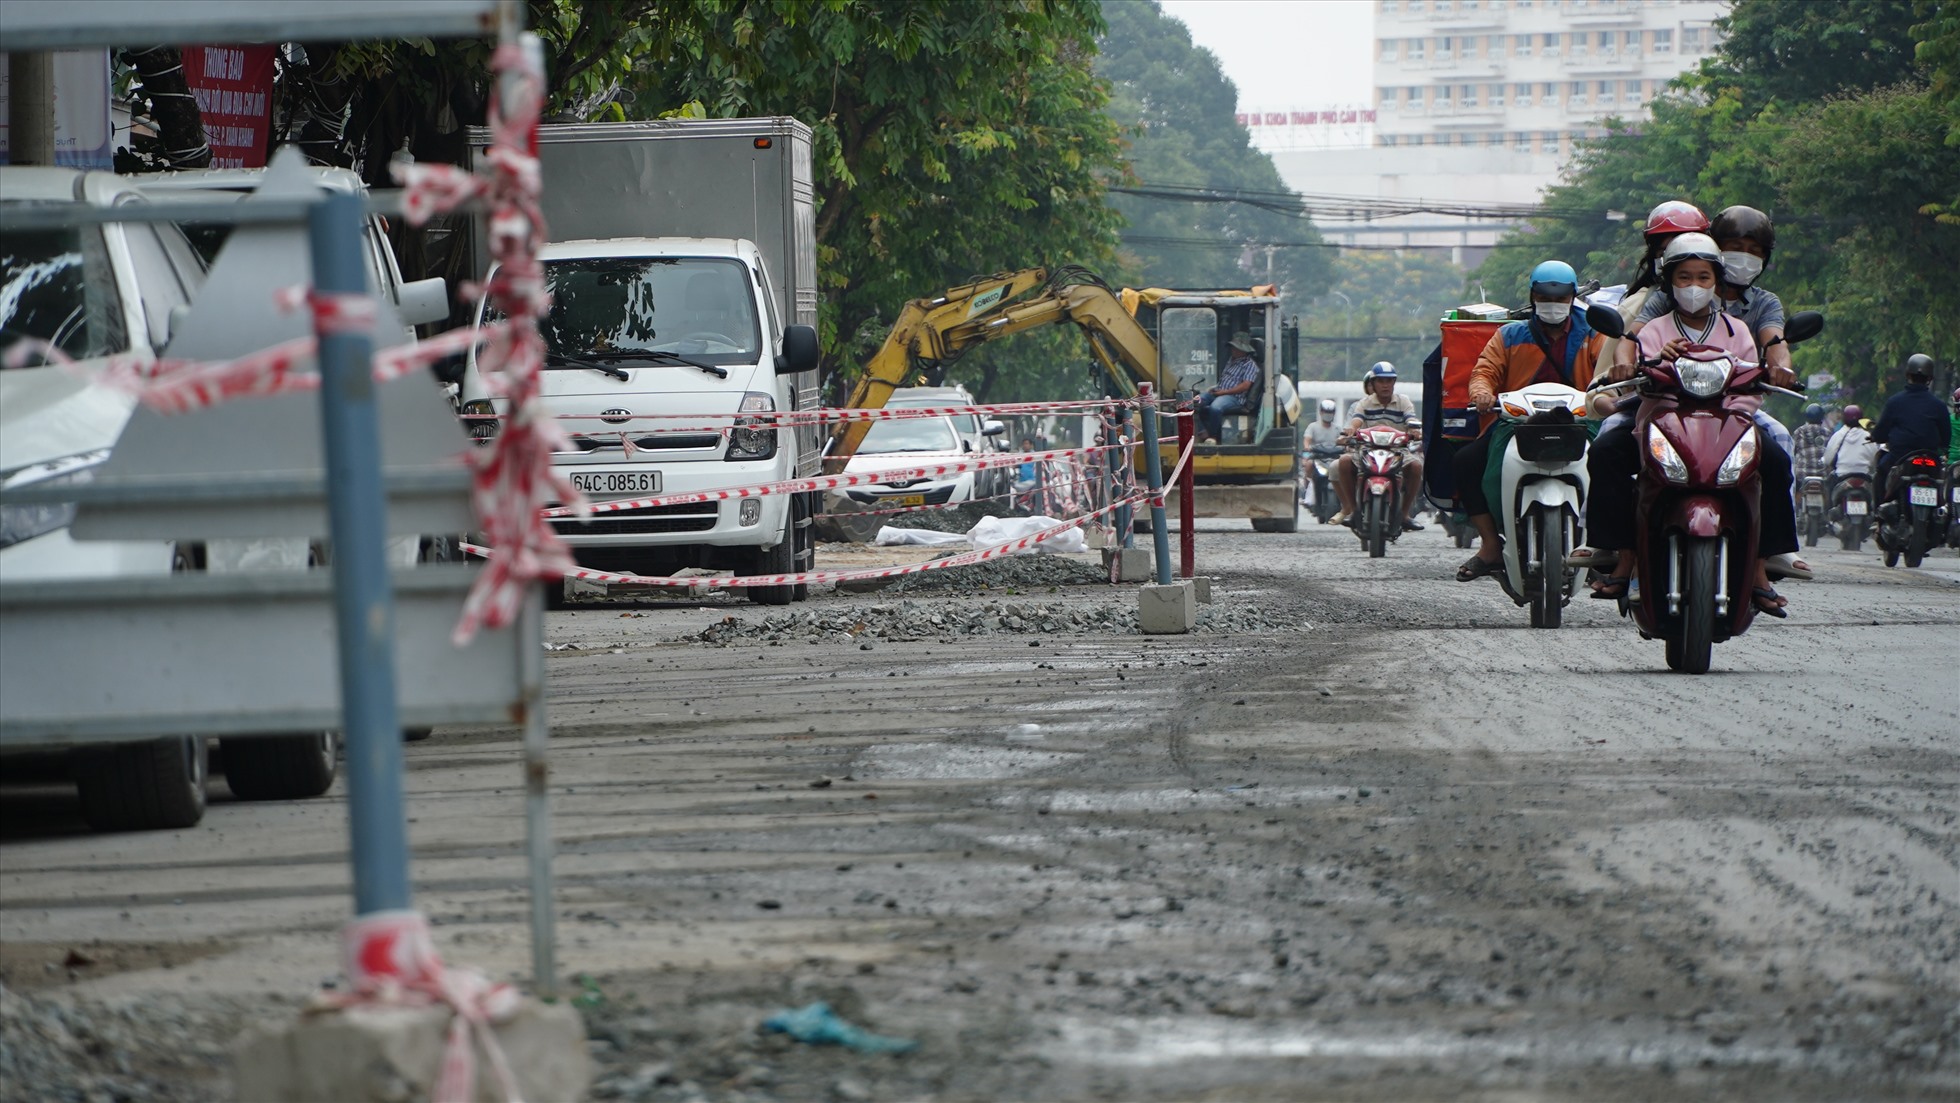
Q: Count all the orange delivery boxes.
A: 1